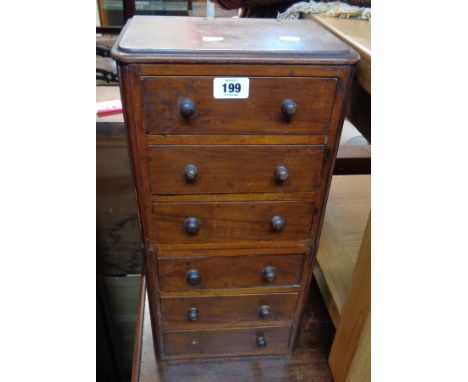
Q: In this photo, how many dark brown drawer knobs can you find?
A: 11